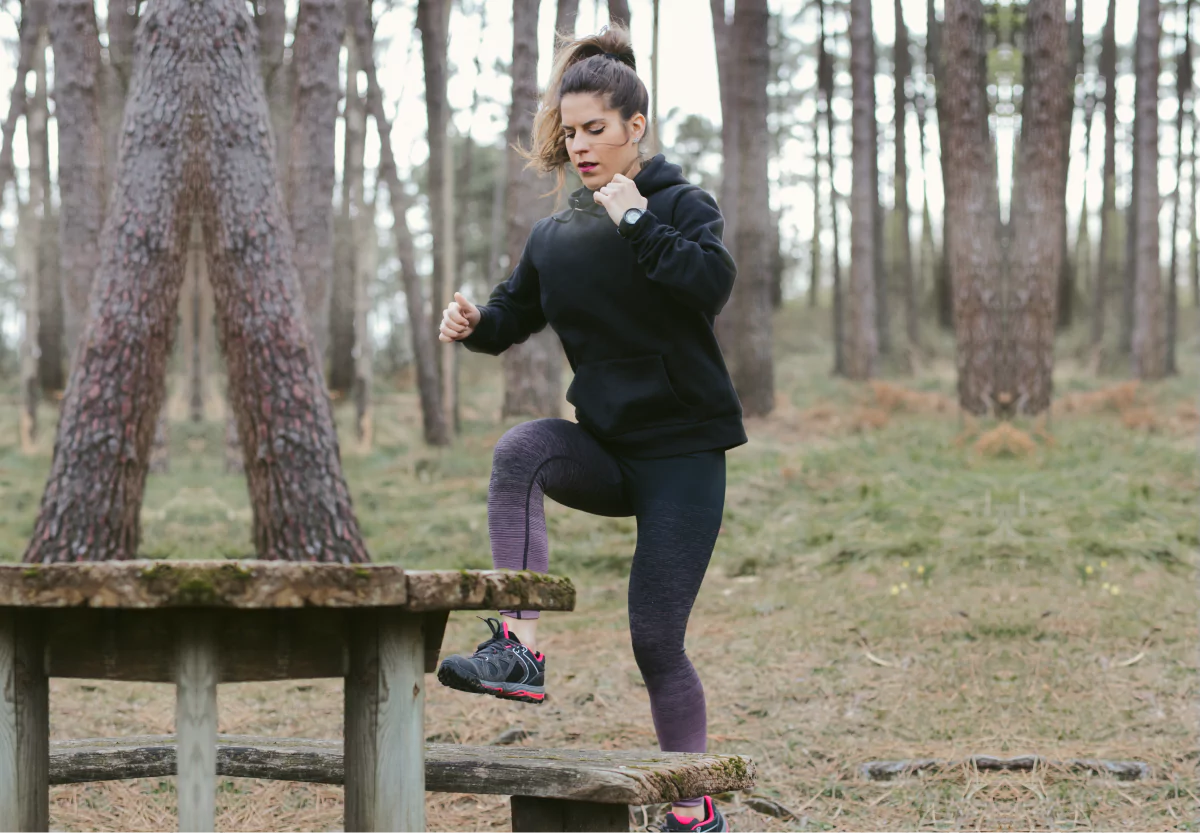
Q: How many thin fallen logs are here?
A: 1